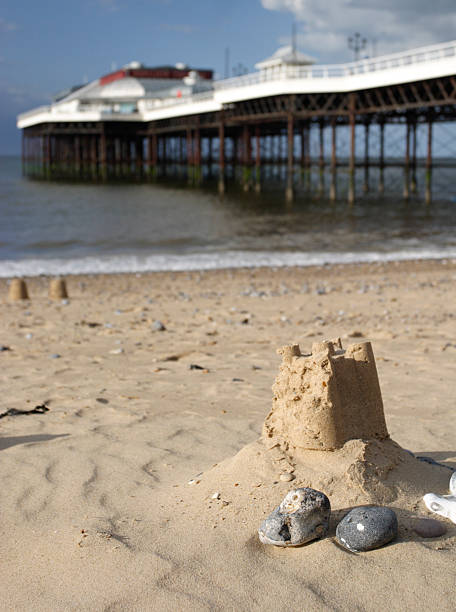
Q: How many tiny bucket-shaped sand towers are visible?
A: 2